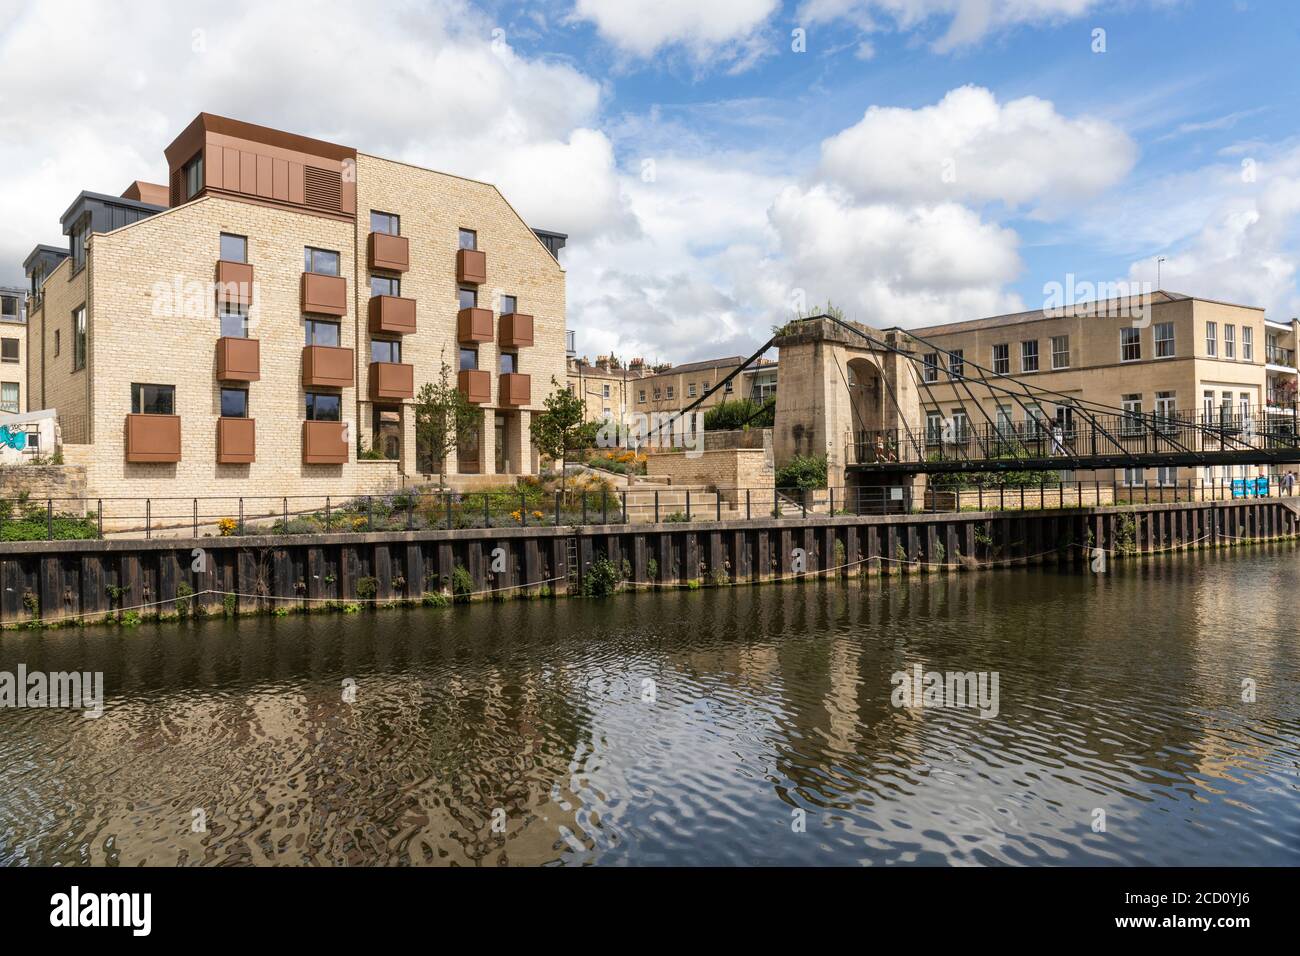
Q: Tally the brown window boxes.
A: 15